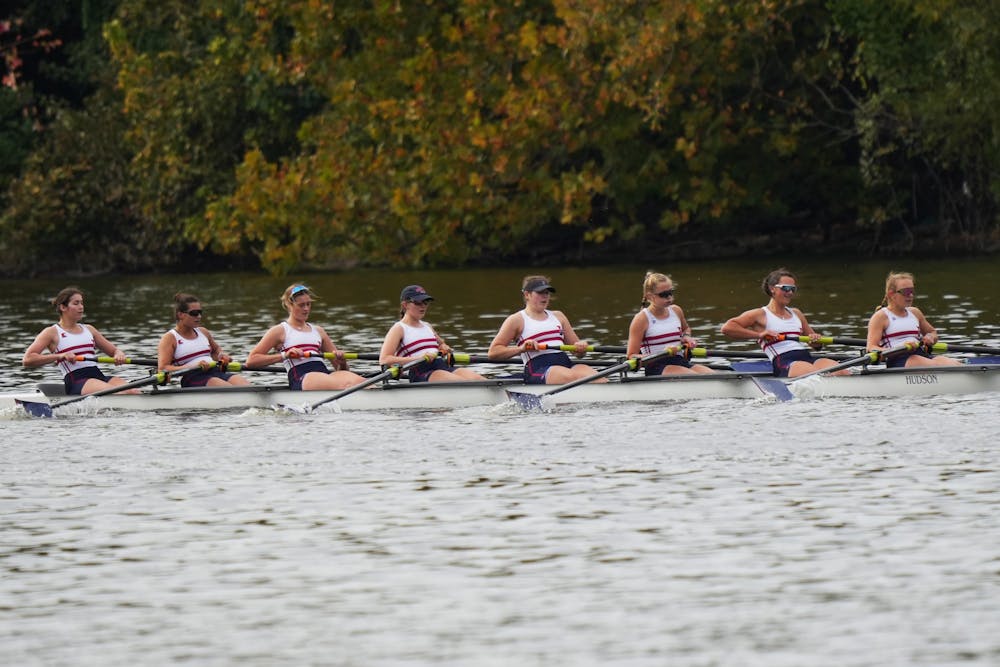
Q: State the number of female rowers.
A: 8